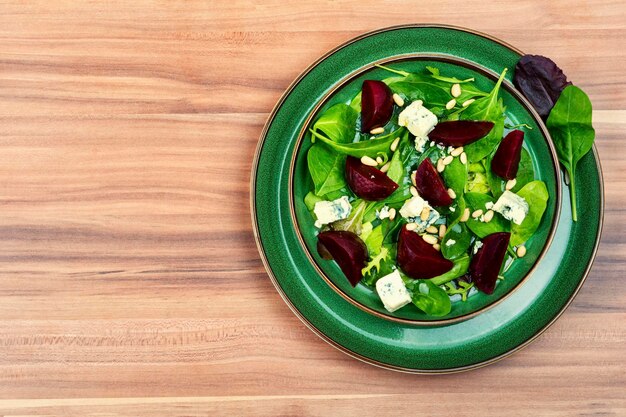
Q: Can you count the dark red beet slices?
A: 8